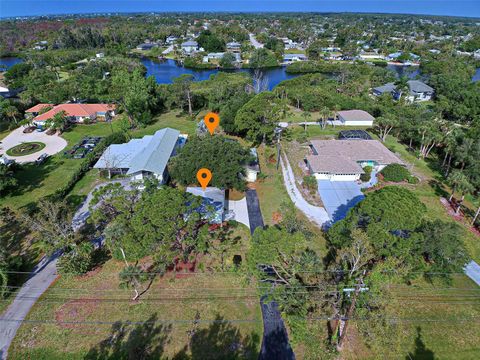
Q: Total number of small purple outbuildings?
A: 0